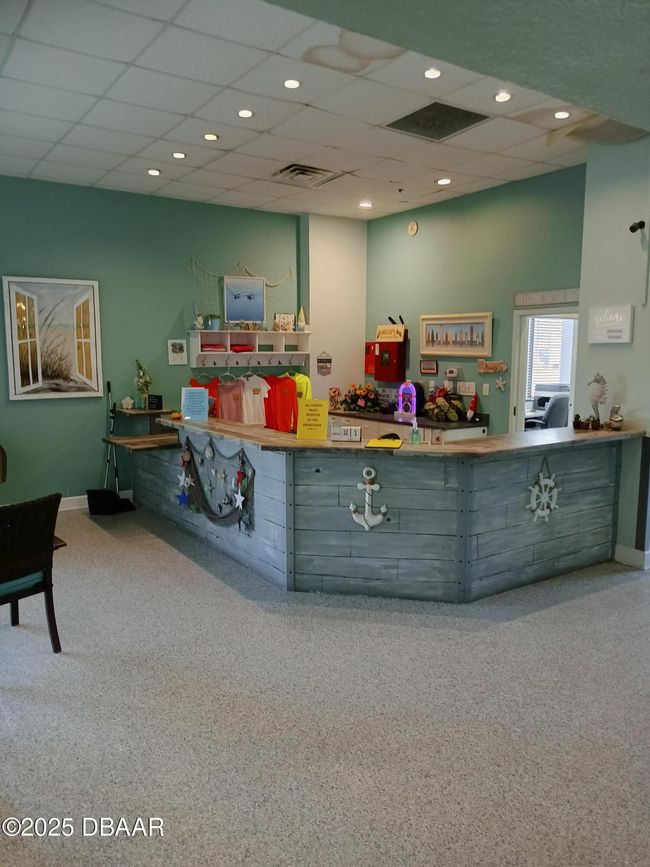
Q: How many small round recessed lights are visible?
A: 10